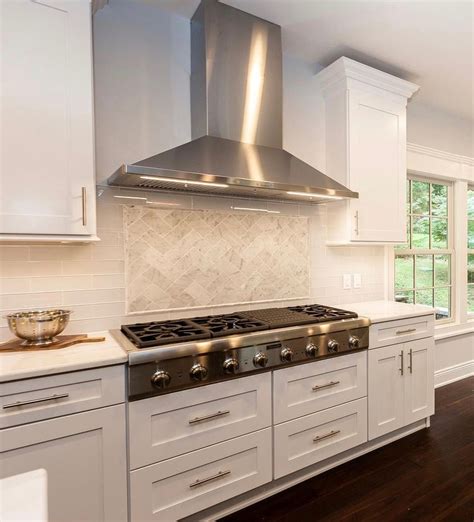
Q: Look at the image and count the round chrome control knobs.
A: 8